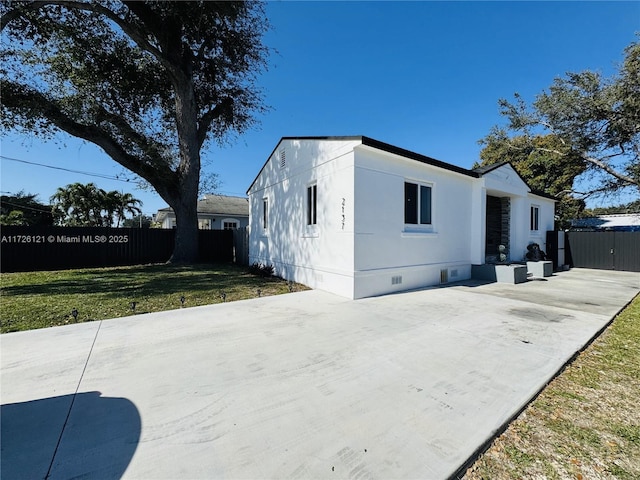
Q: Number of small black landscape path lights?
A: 6